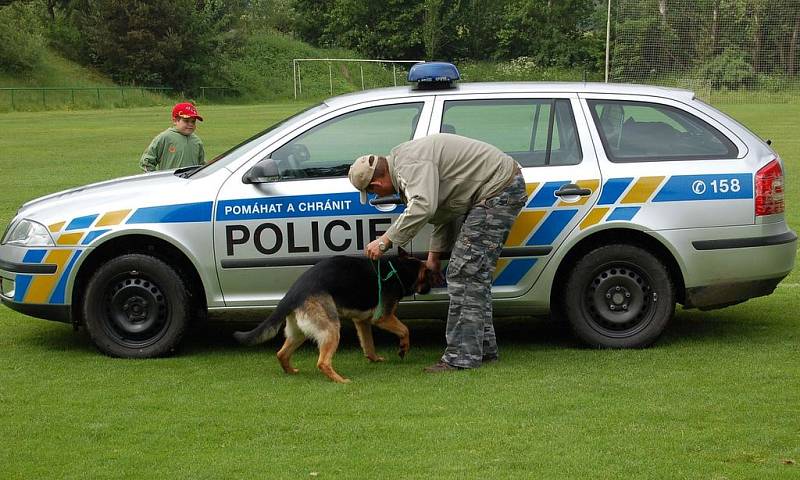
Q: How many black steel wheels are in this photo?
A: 2